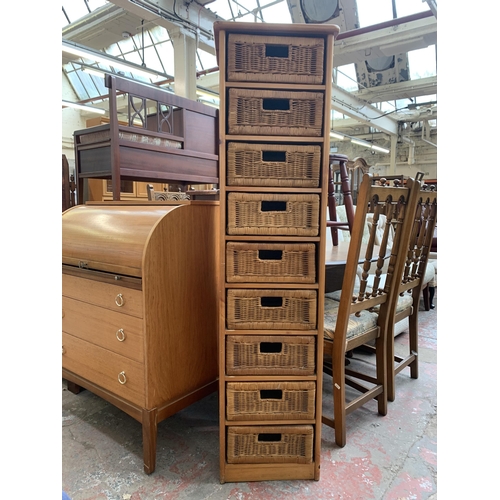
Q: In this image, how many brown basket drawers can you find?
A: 9